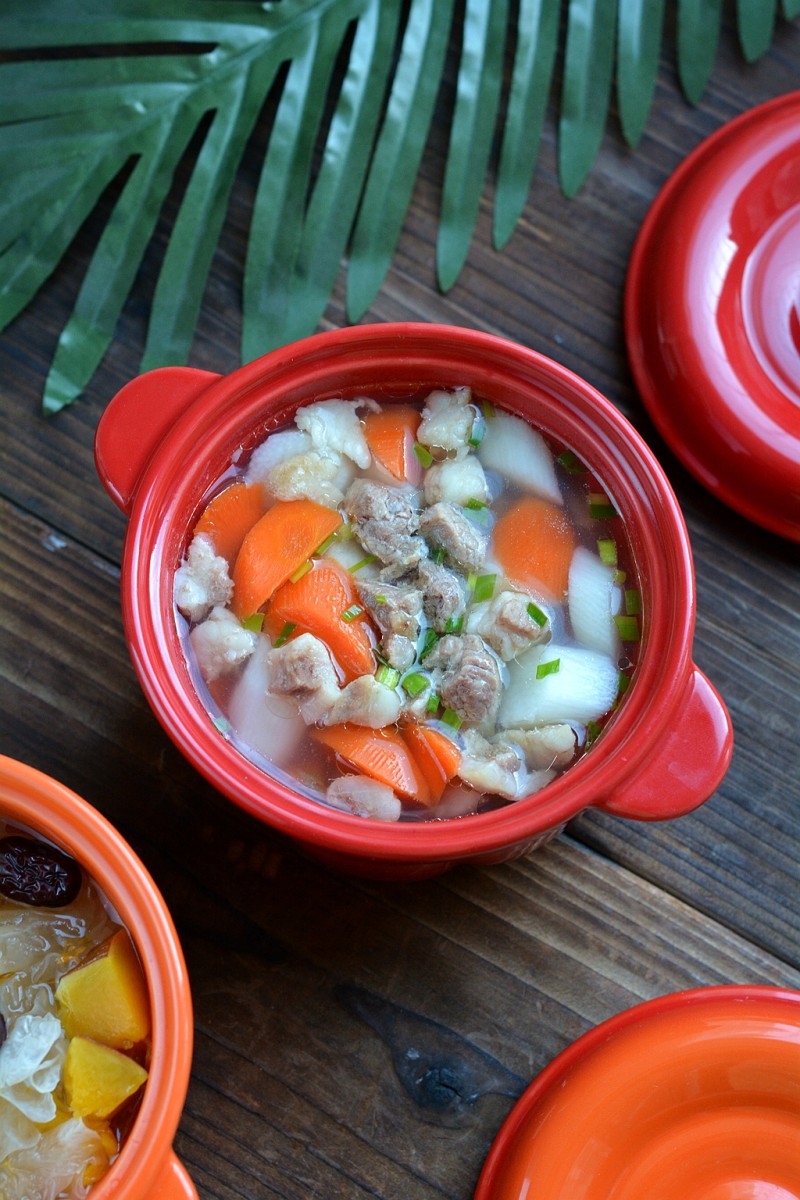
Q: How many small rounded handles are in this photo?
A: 3